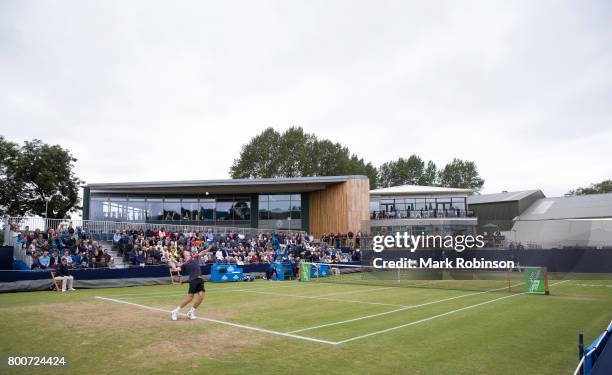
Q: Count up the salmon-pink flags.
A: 0